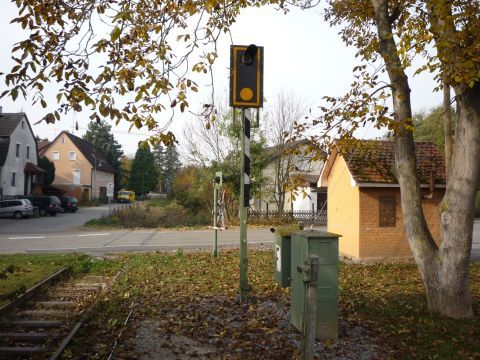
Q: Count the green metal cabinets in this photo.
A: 2